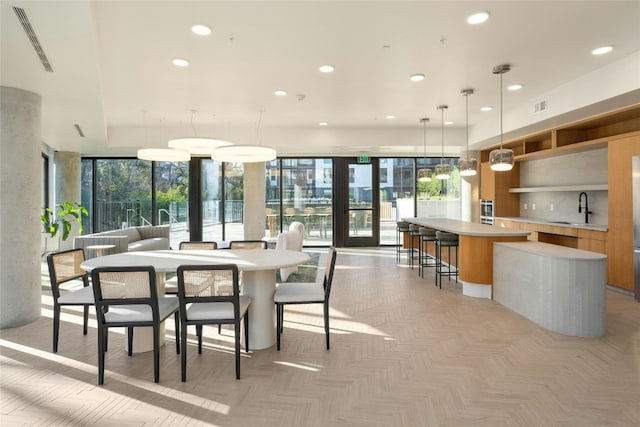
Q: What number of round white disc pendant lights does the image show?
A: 3